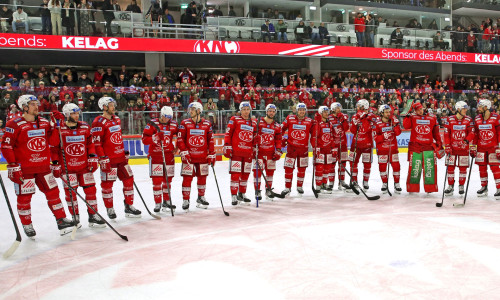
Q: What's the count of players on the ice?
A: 15